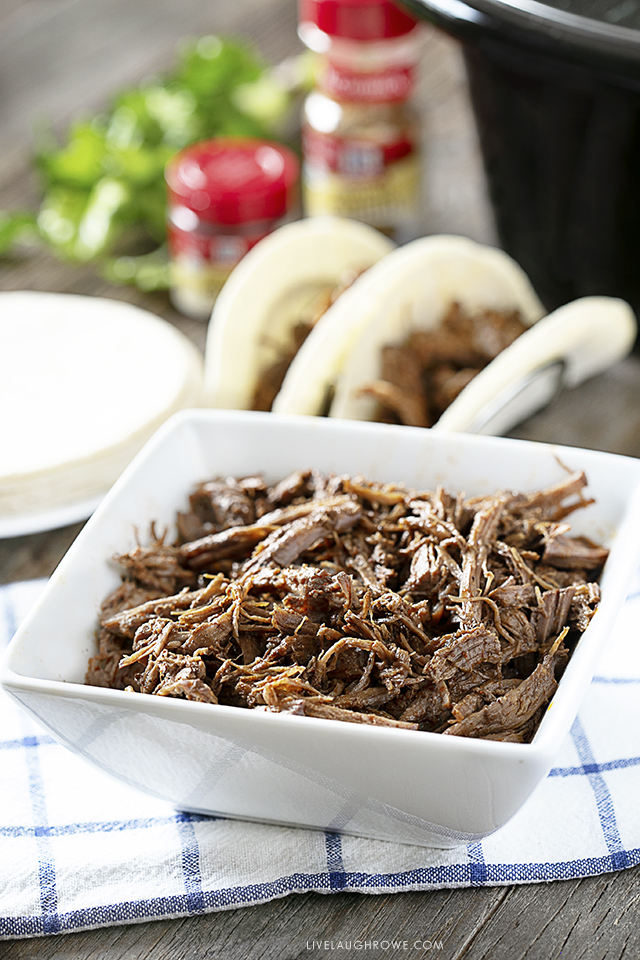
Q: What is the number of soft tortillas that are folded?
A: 2